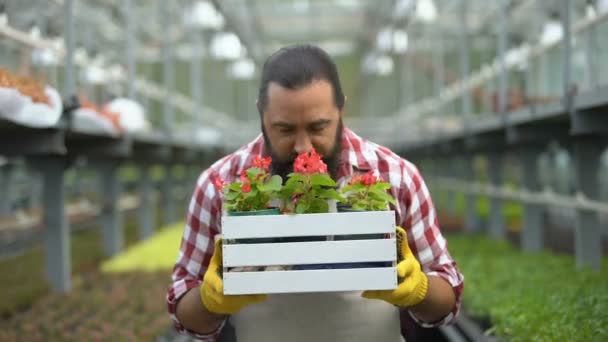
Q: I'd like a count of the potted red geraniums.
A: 3